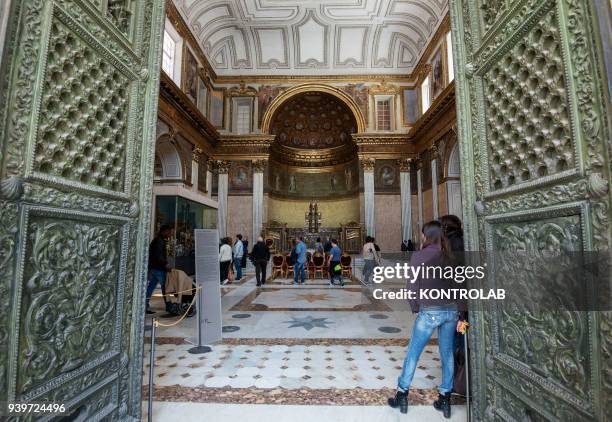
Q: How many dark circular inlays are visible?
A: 4